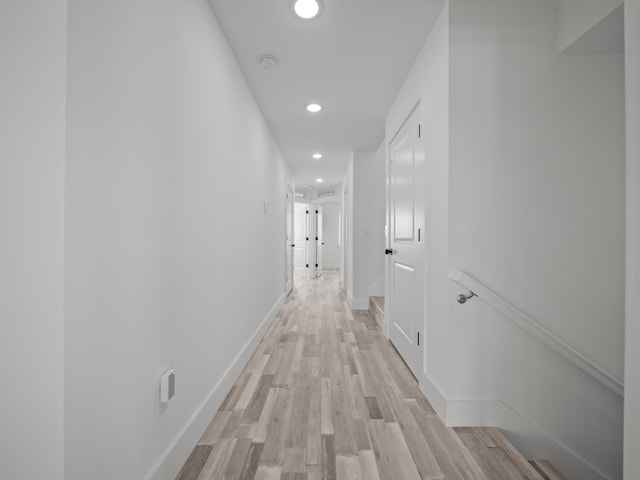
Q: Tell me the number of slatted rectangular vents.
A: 2